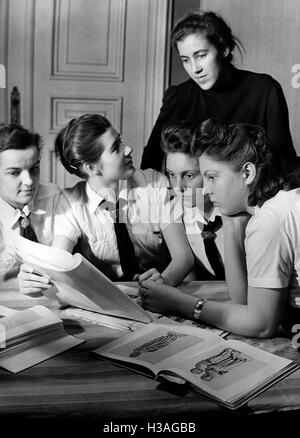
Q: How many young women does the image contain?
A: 5